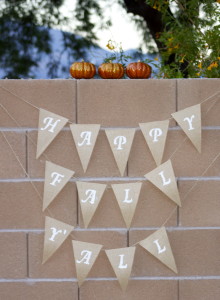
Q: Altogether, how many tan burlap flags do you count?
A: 13